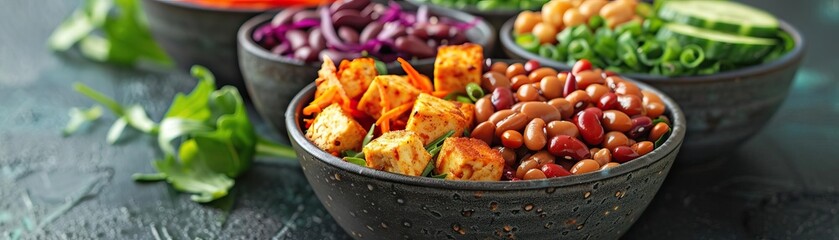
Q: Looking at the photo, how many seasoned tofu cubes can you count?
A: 7